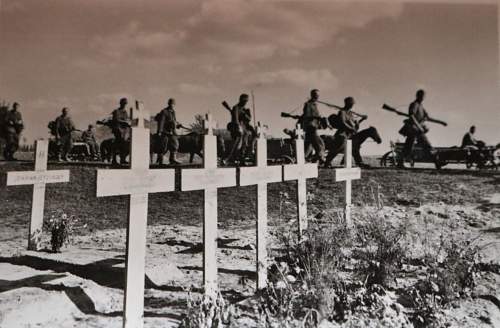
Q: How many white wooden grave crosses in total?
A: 6